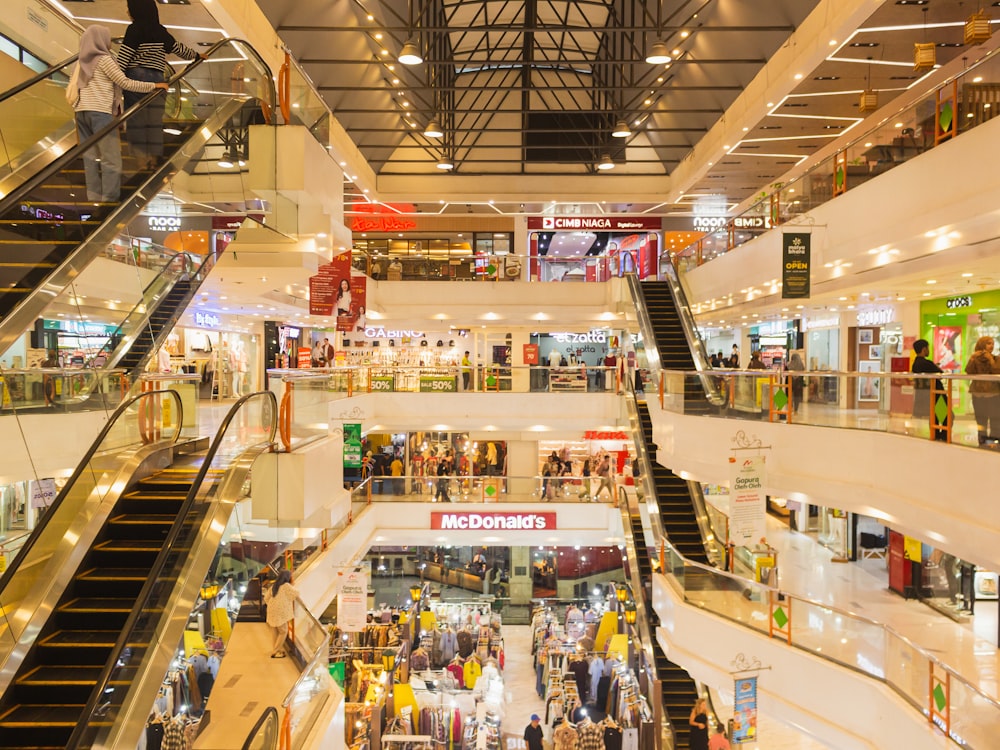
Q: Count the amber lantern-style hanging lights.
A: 3